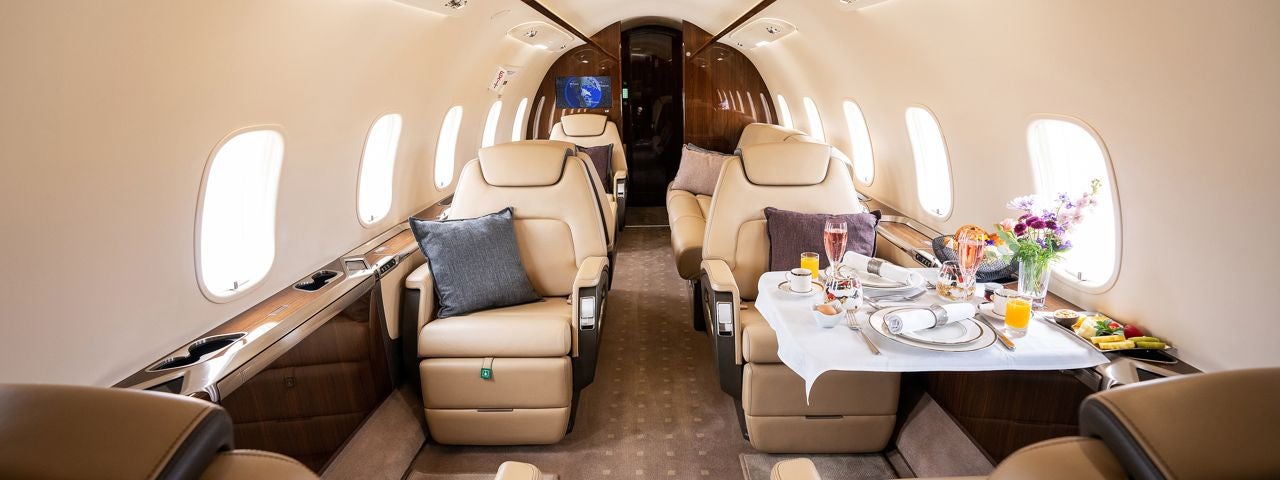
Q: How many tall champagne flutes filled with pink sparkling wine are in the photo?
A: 2